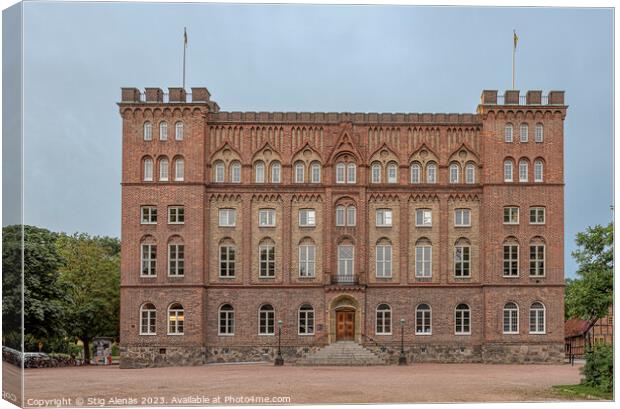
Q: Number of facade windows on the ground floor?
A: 10